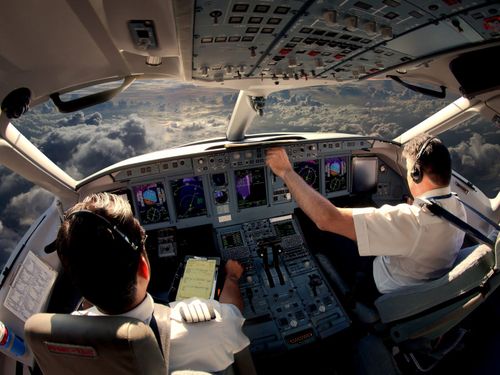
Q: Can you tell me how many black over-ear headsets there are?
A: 2